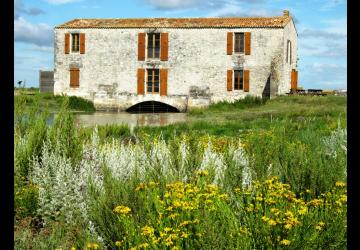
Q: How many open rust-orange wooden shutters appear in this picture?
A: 10